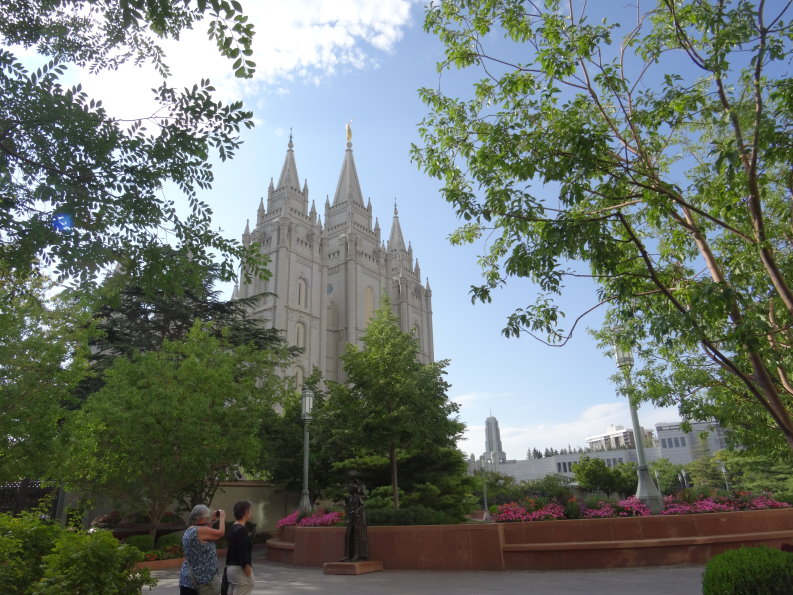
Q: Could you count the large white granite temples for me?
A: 1